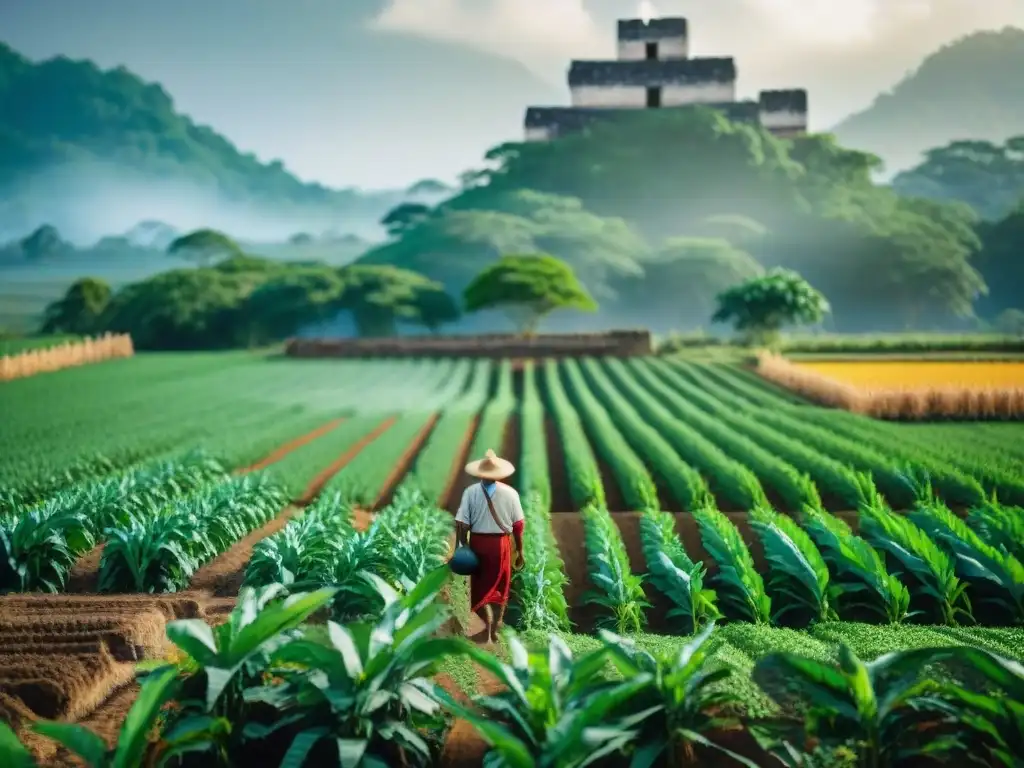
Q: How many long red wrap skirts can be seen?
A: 1